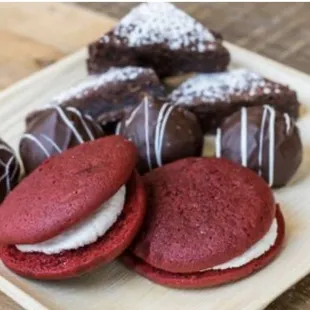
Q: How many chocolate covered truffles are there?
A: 4